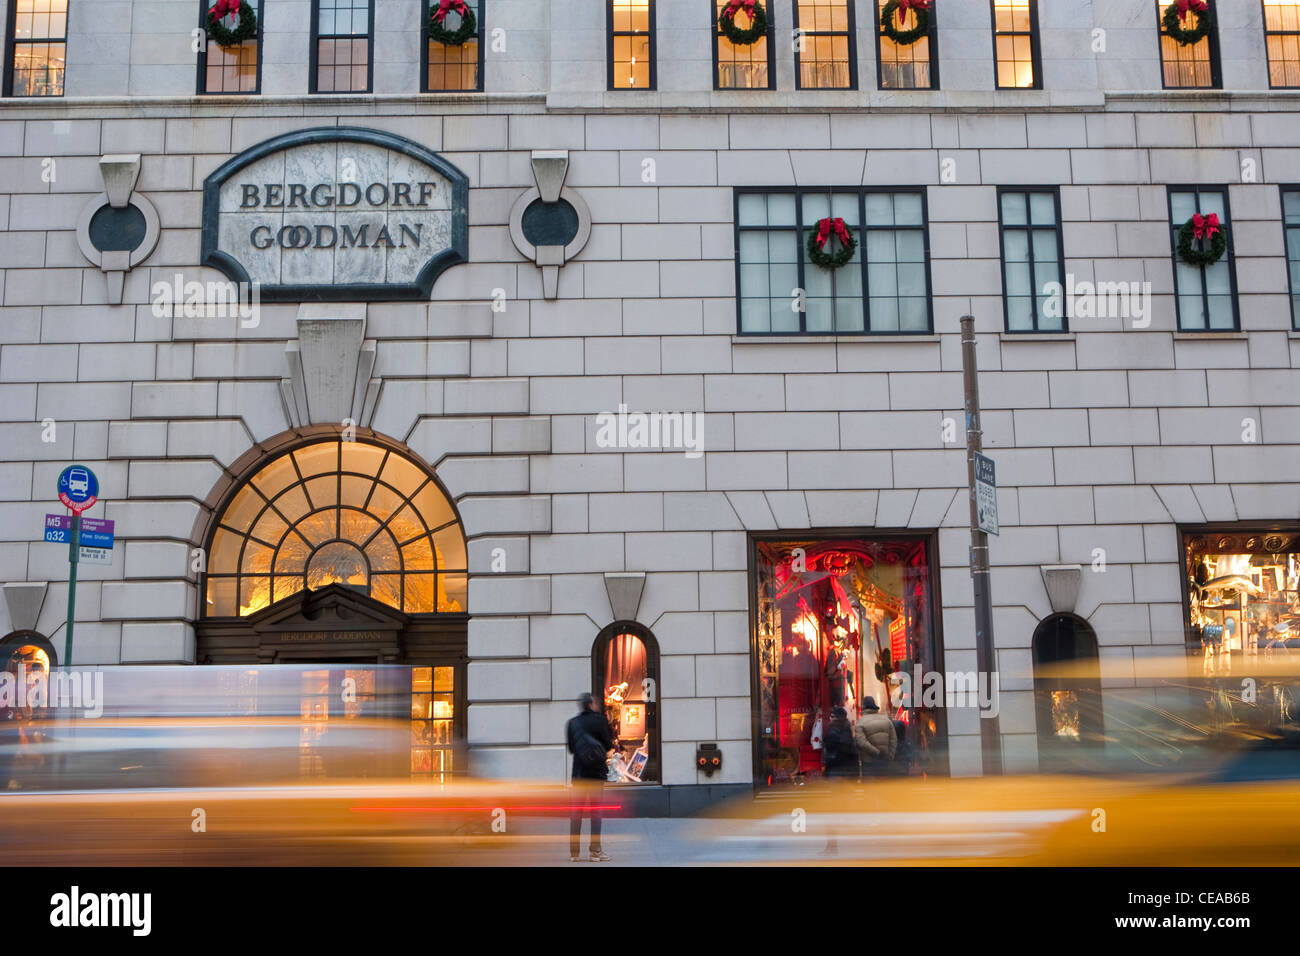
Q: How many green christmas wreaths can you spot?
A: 7